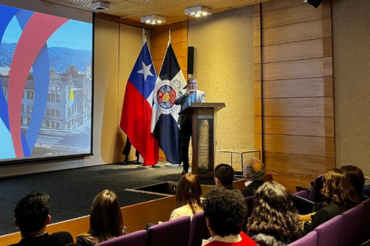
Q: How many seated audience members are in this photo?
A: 9